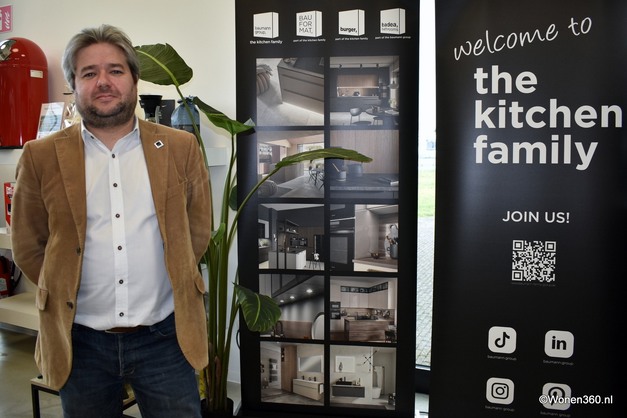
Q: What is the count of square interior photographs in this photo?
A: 10